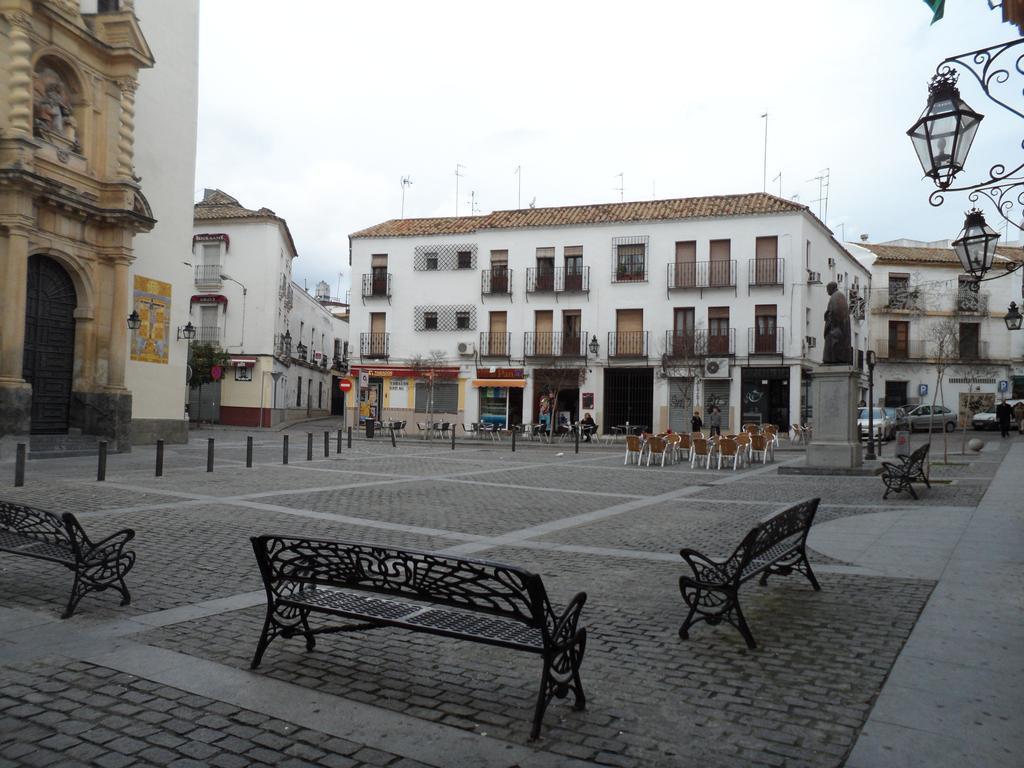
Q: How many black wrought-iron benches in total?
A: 4